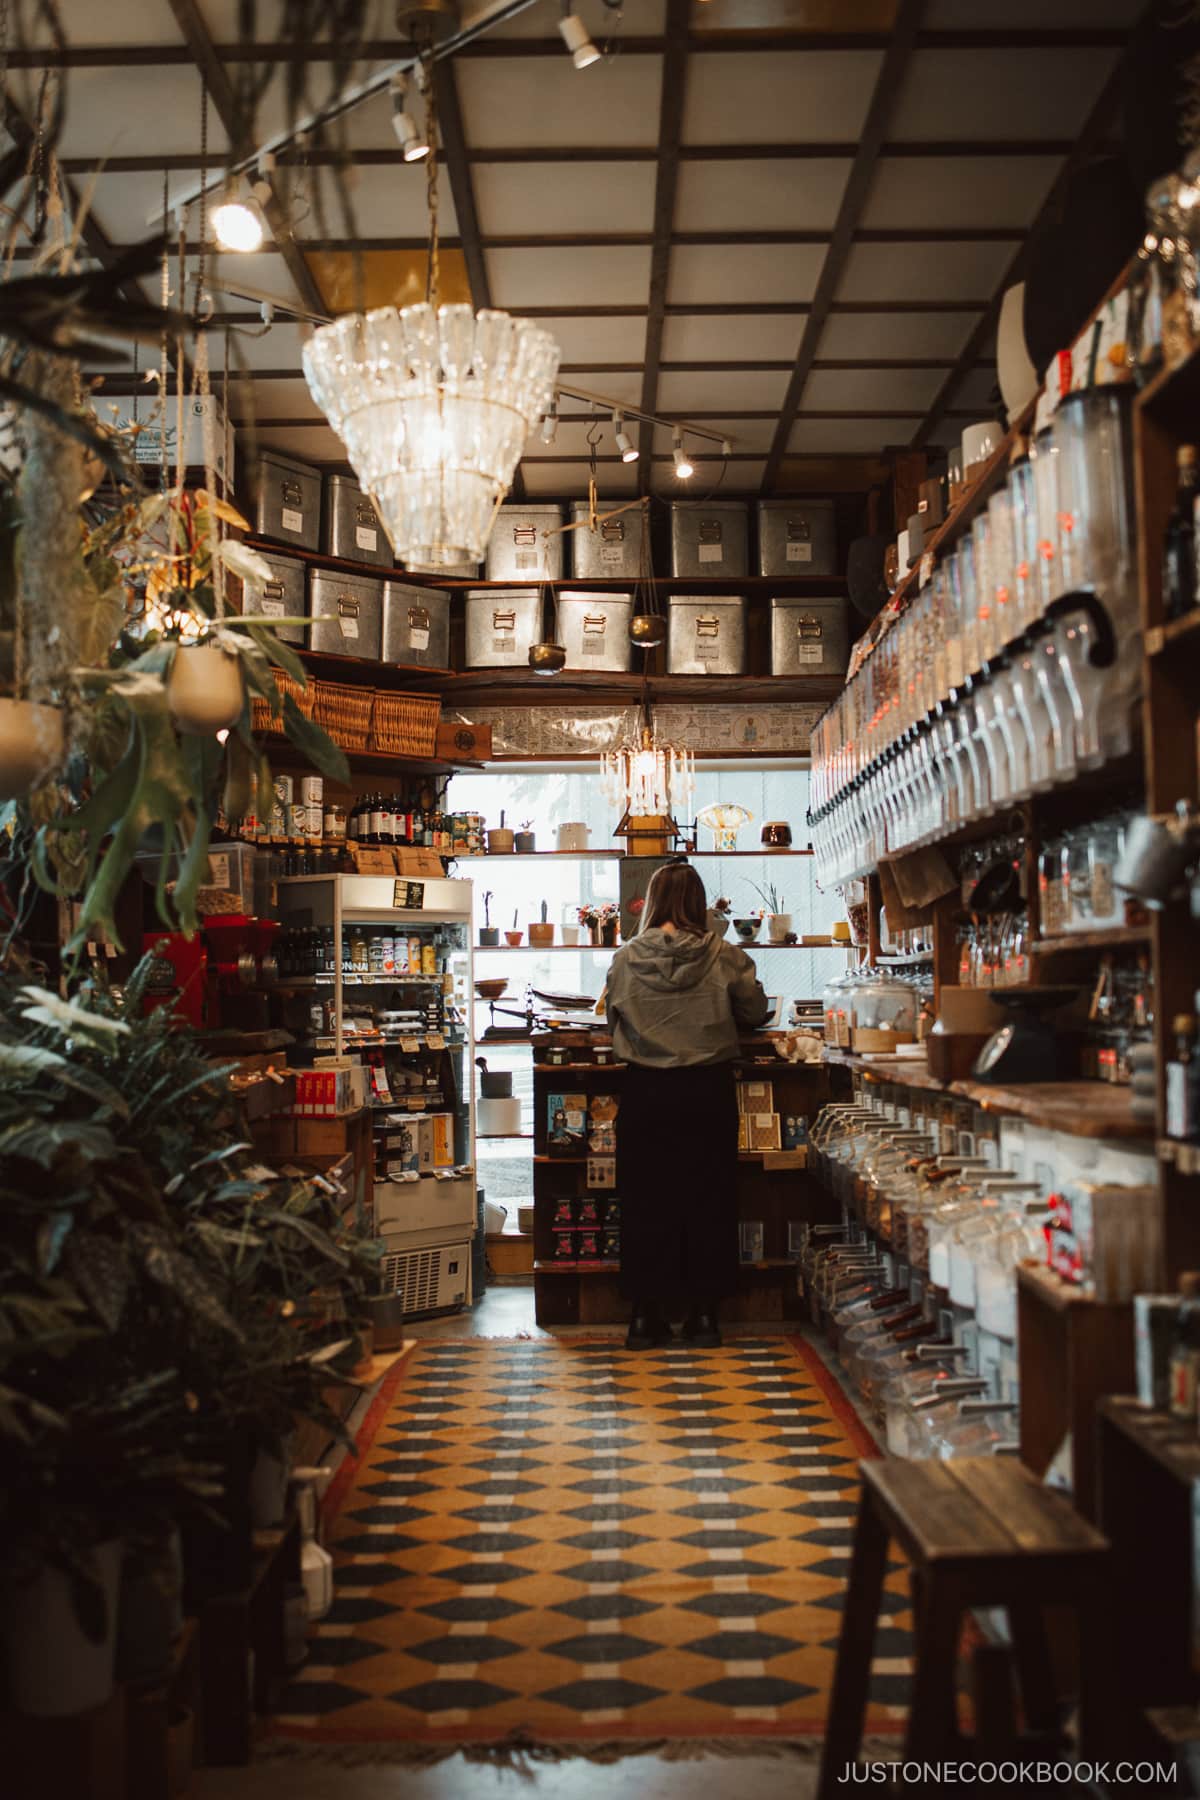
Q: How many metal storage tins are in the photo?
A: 14